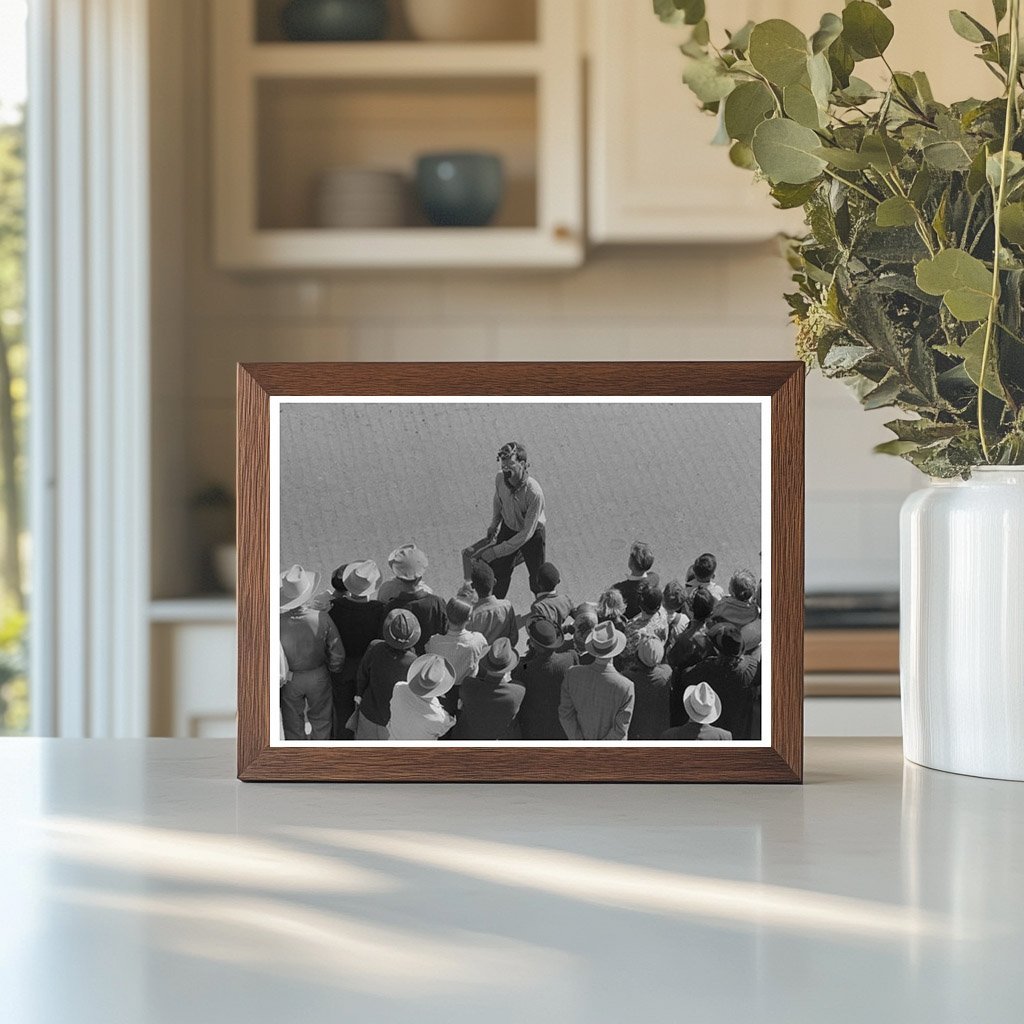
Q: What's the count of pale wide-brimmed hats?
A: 5